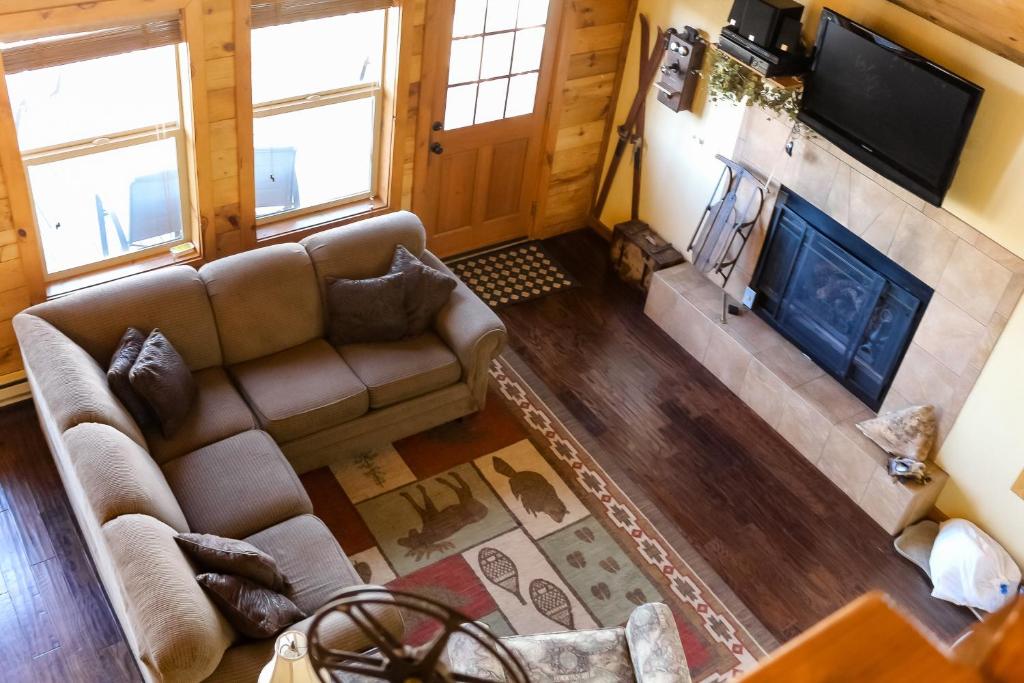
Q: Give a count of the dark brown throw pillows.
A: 6